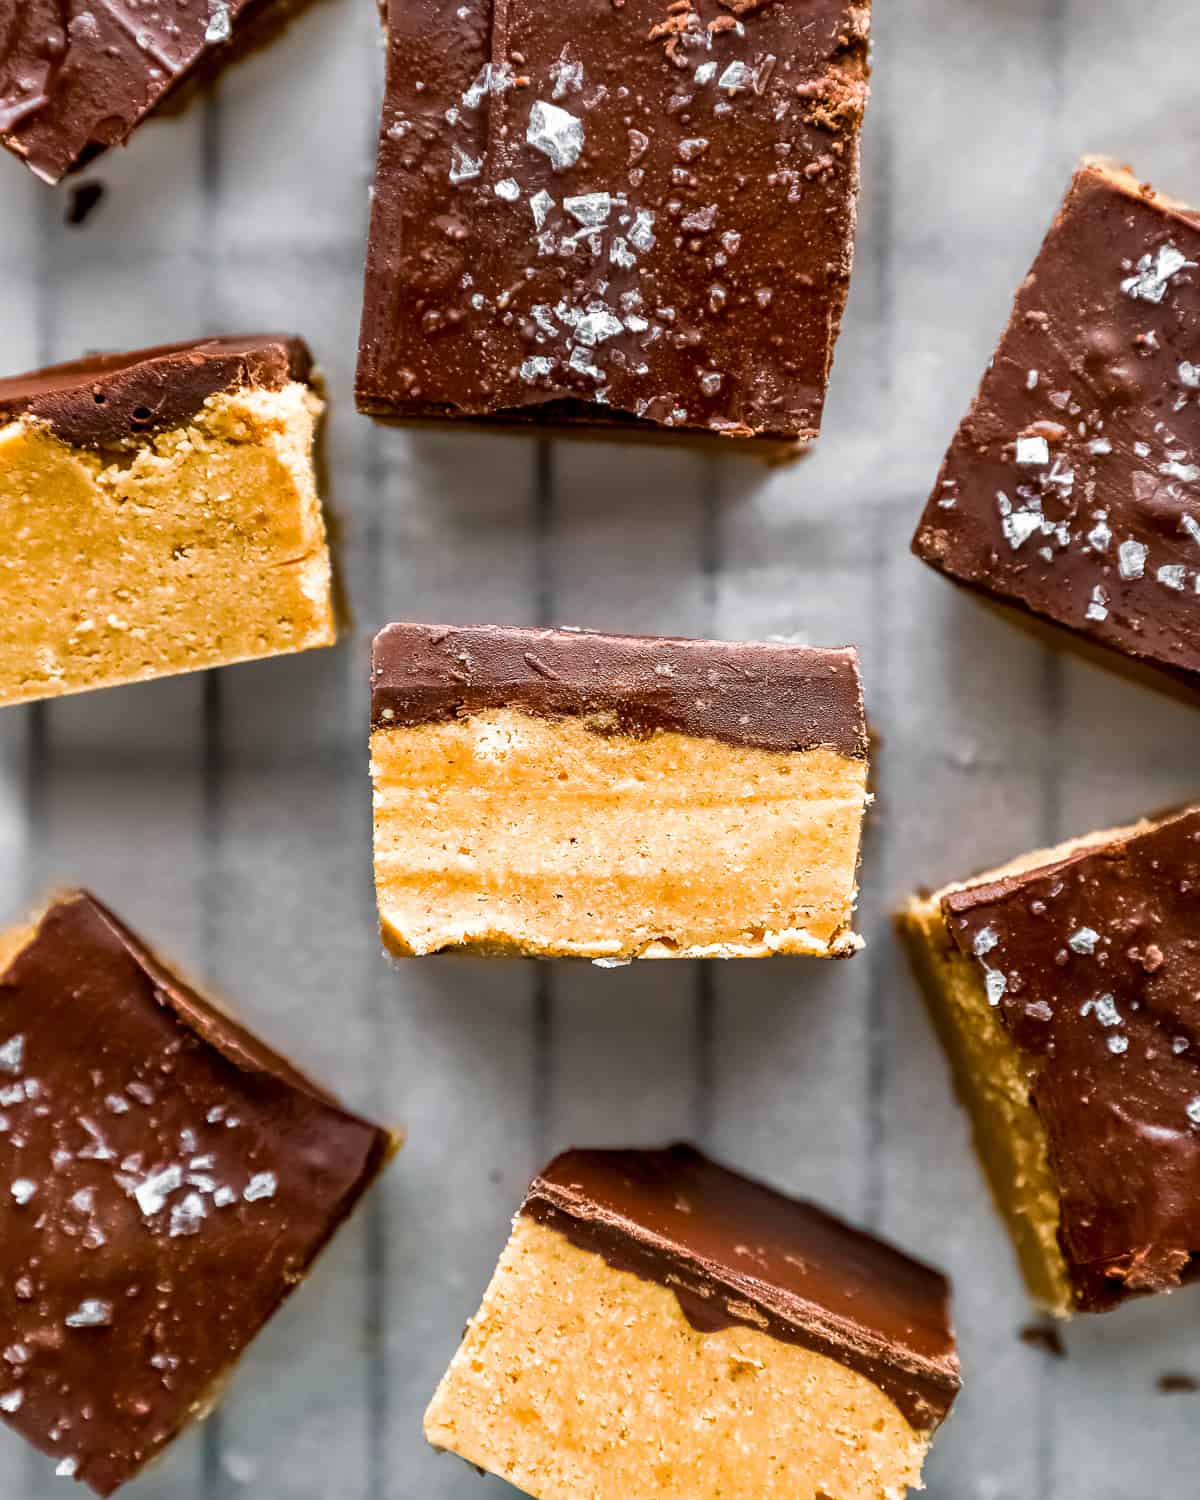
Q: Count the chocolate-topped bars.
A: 8